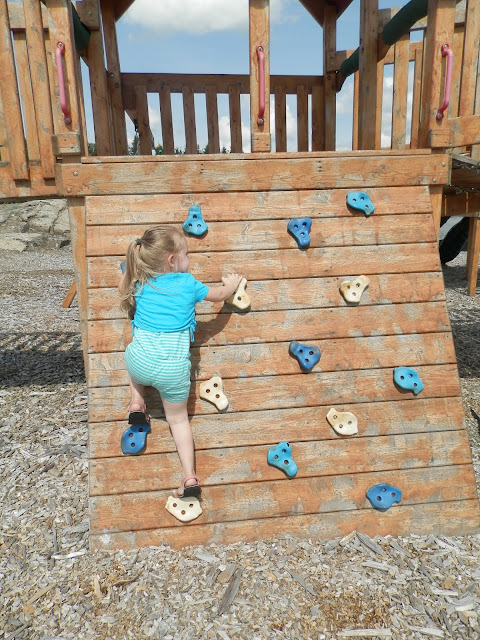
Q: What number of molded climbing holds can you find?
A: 14